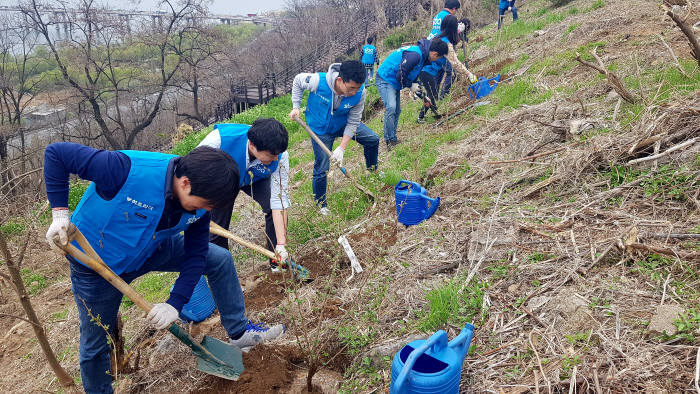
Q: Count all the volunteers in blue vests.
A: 8